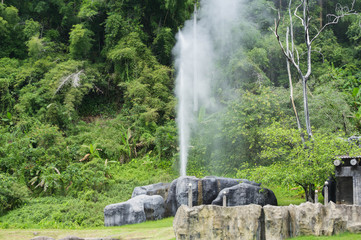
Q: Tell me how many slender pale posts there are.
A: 4